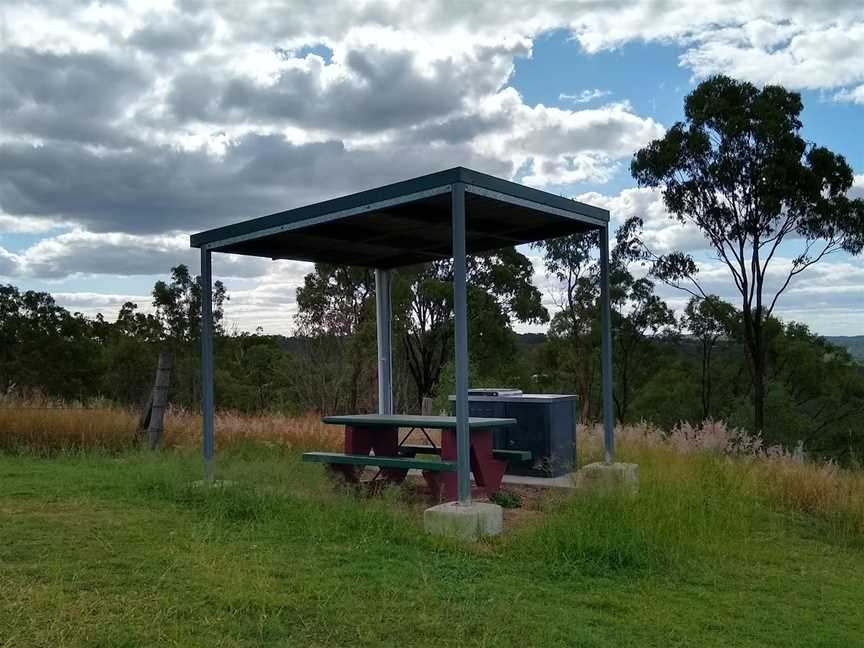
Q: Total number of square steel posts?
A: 4